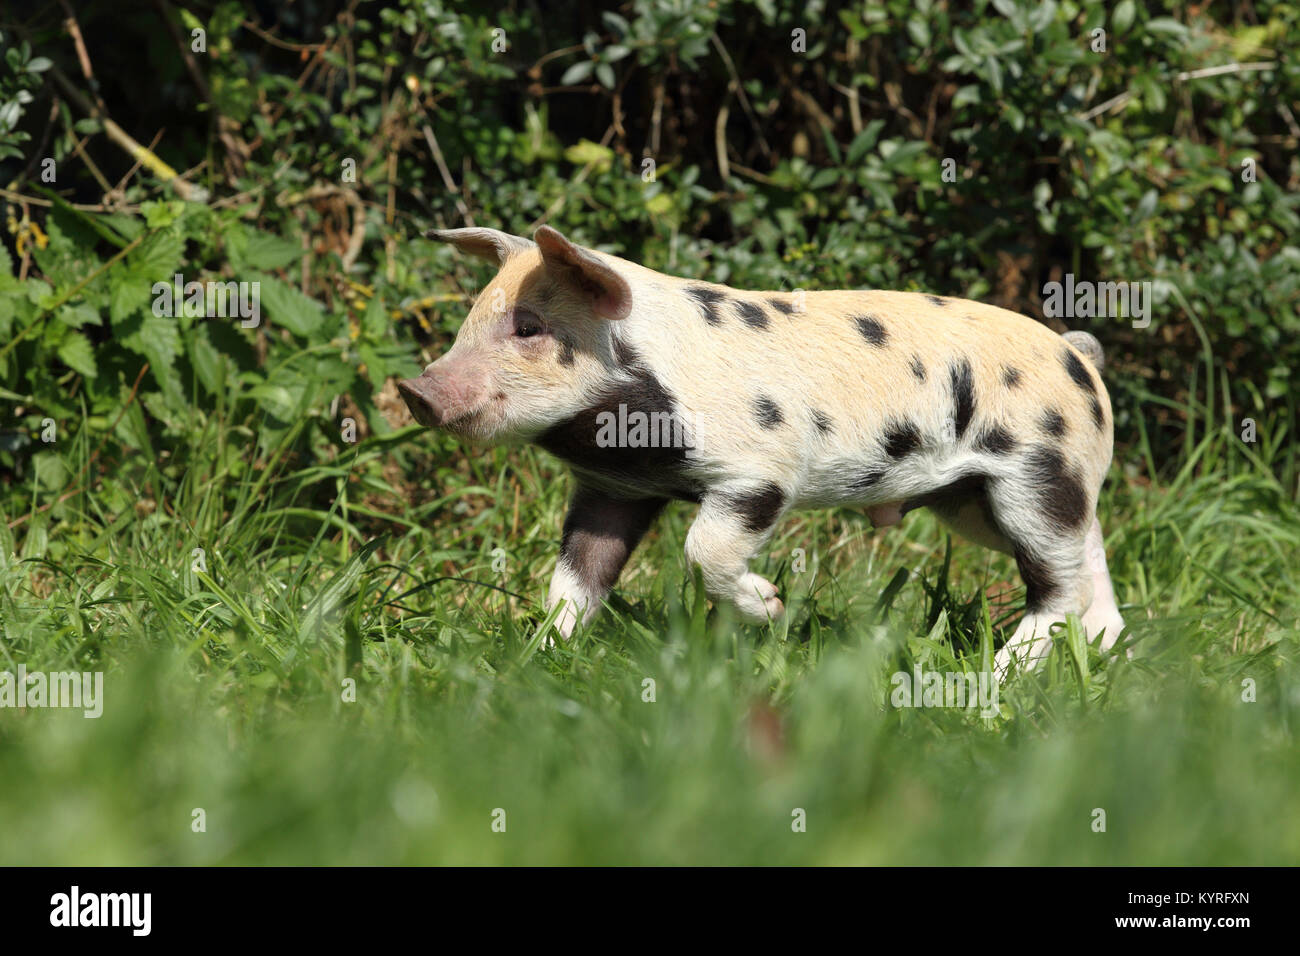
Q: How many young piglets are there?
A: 1